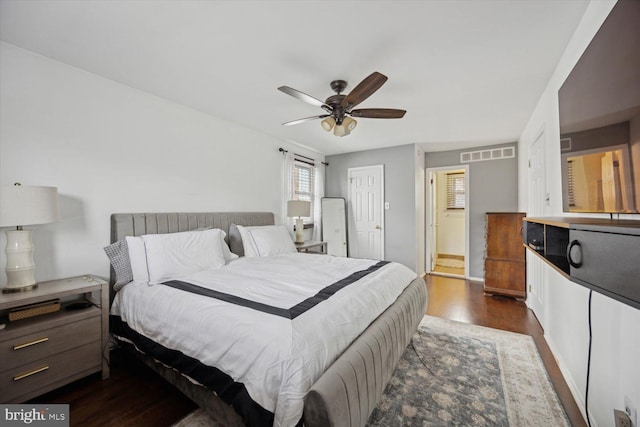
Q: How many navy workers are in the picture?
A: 0